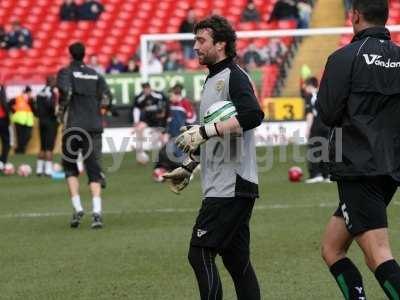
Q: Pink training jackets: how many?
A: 0